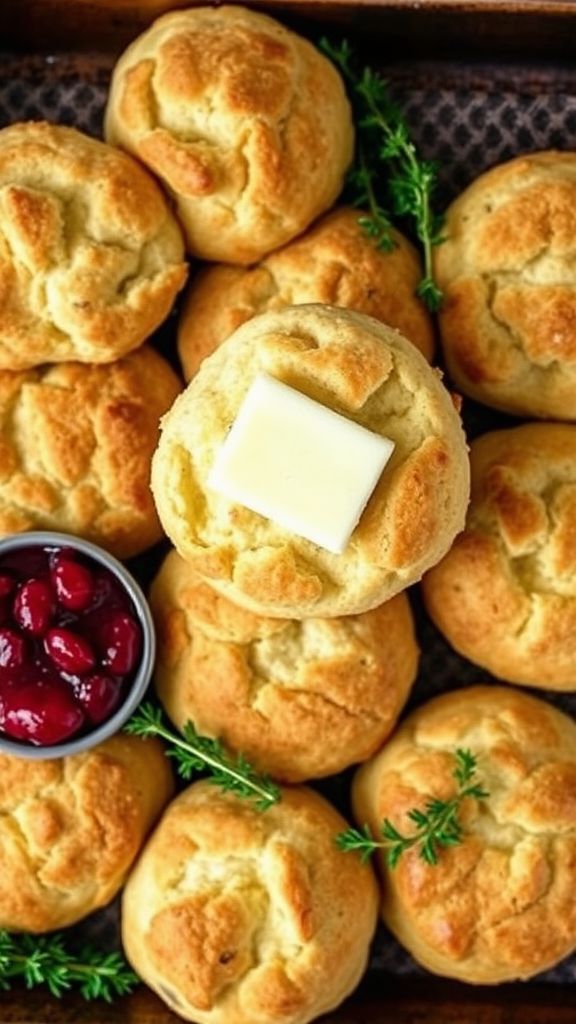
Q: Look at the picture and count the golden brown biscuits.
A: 11